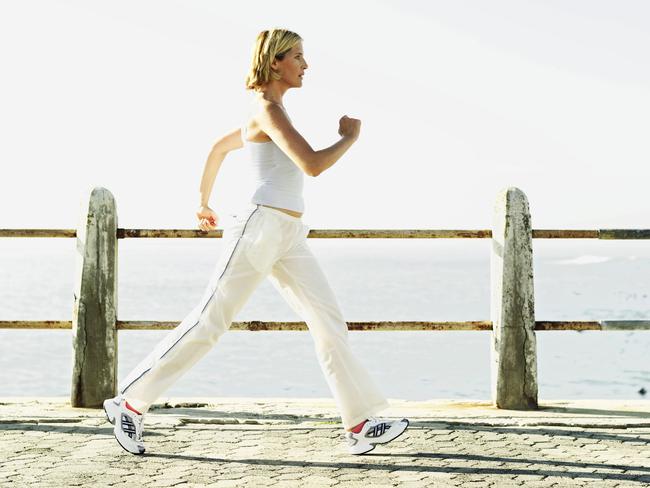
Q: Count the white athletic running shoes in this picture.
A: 2